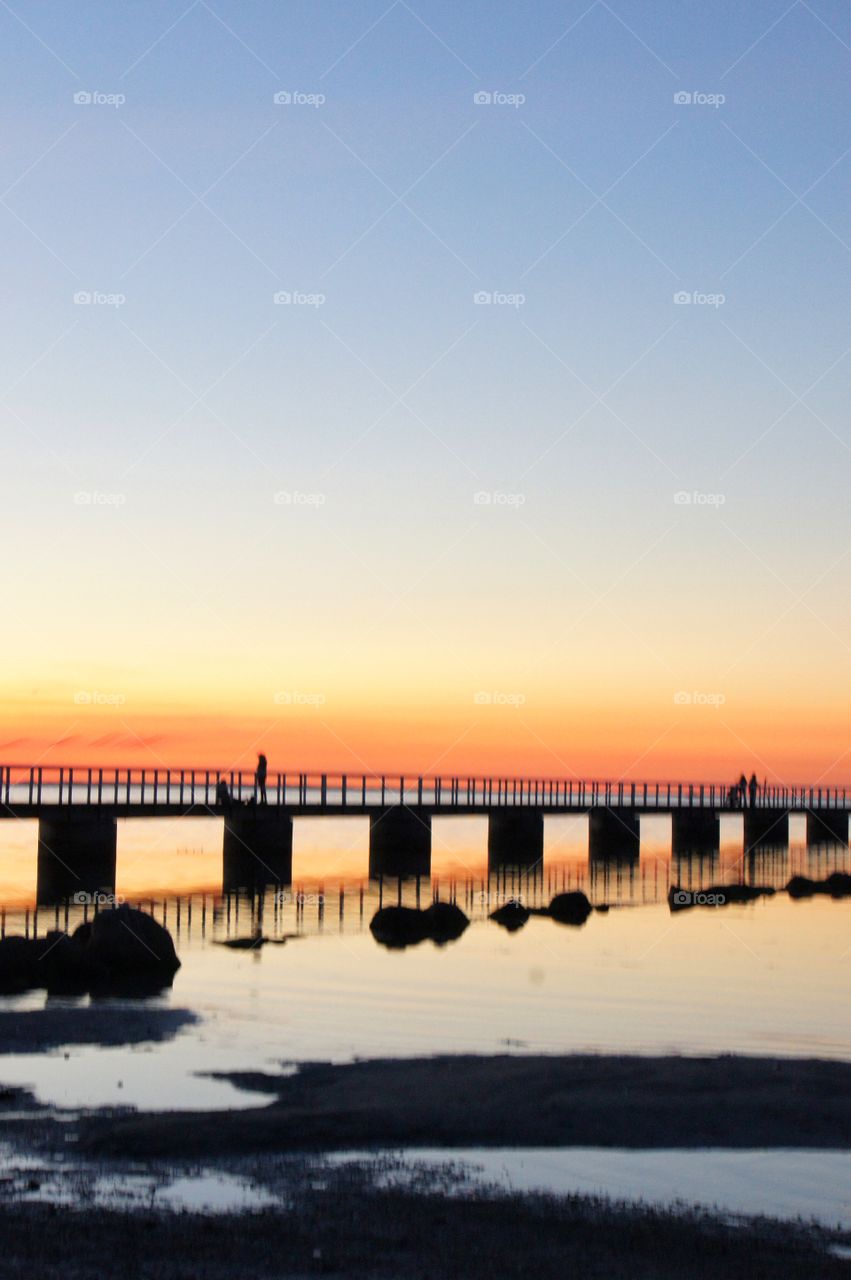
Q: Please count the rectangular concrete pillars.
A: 8